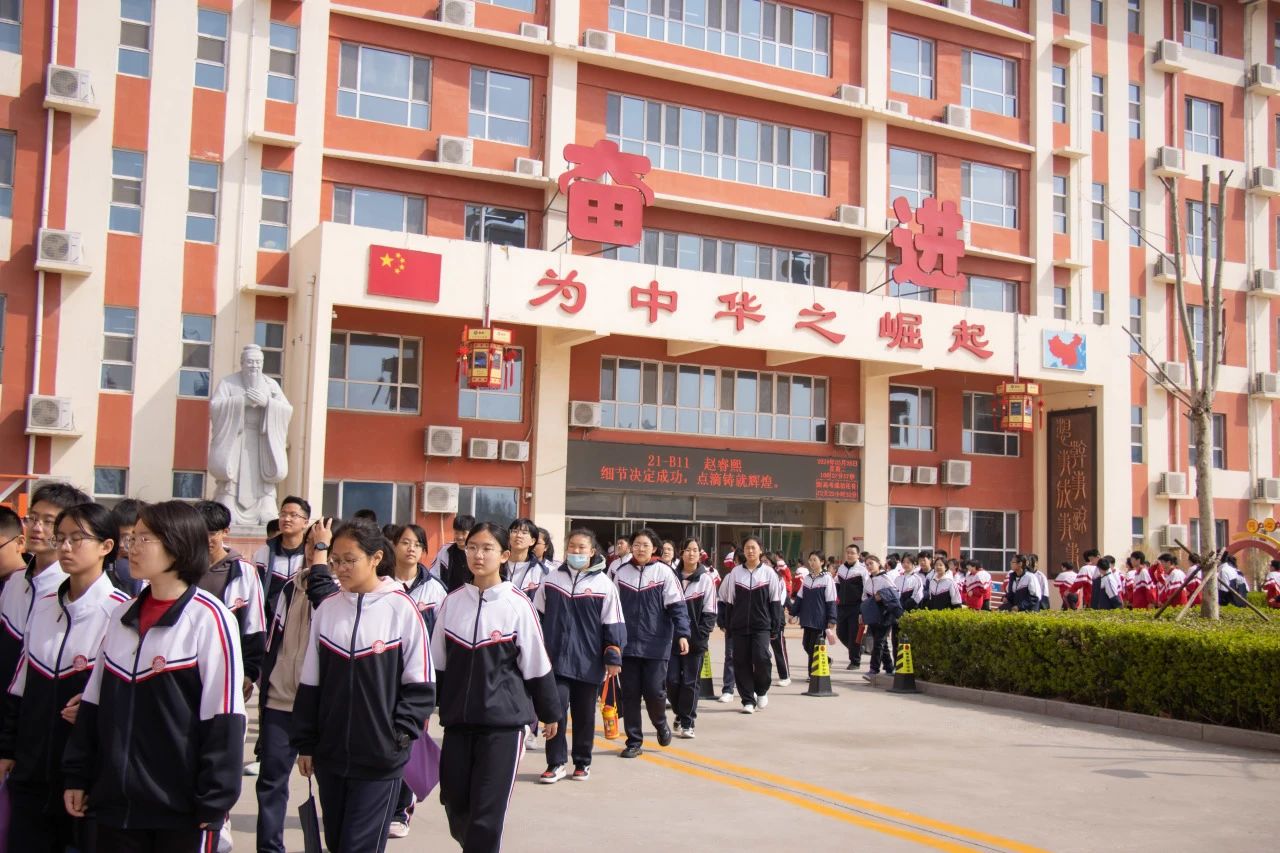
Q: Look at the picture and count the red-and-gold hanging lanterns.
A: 2